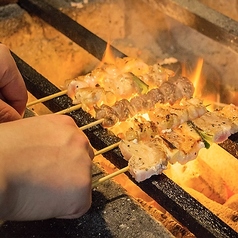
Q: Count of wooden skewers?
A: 5